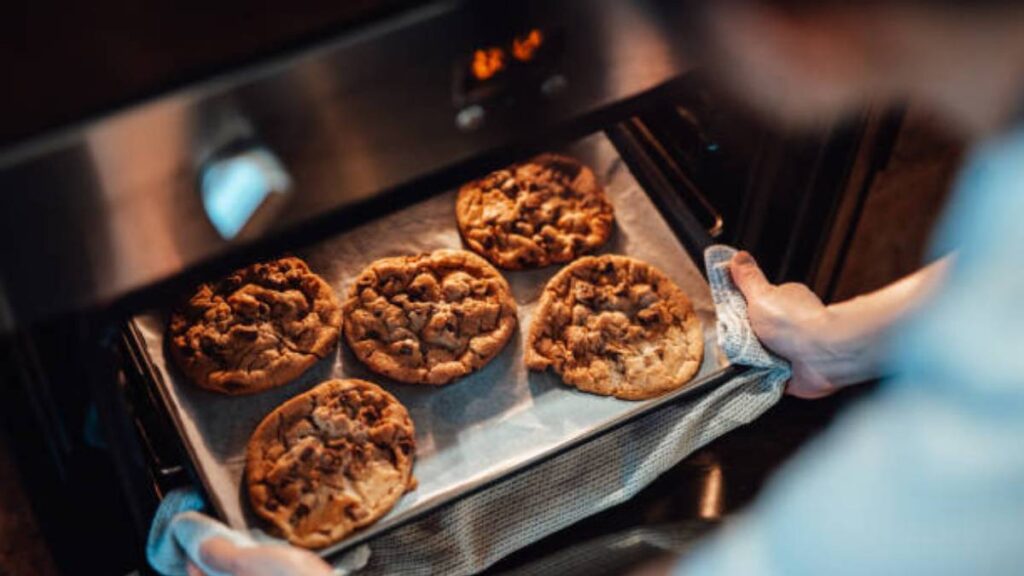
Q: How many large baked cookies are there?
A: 5